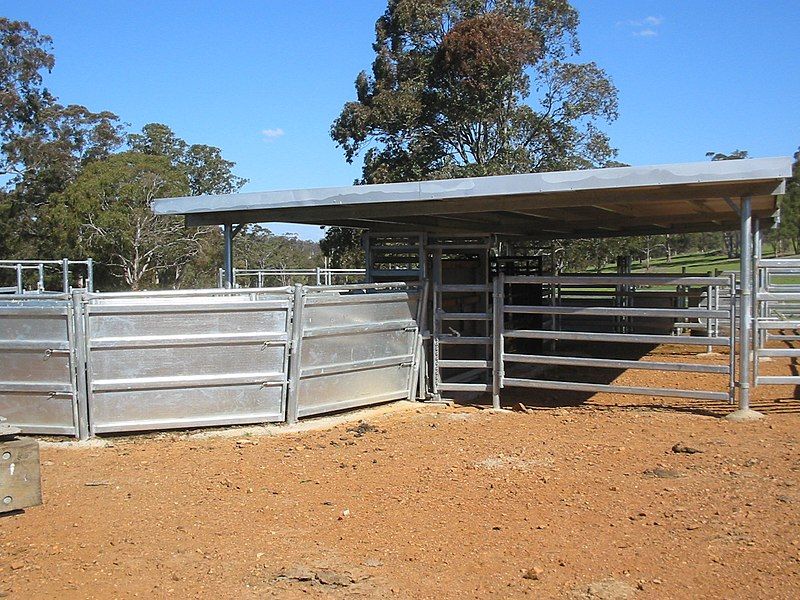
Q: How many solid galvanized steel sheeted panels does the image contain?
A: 3